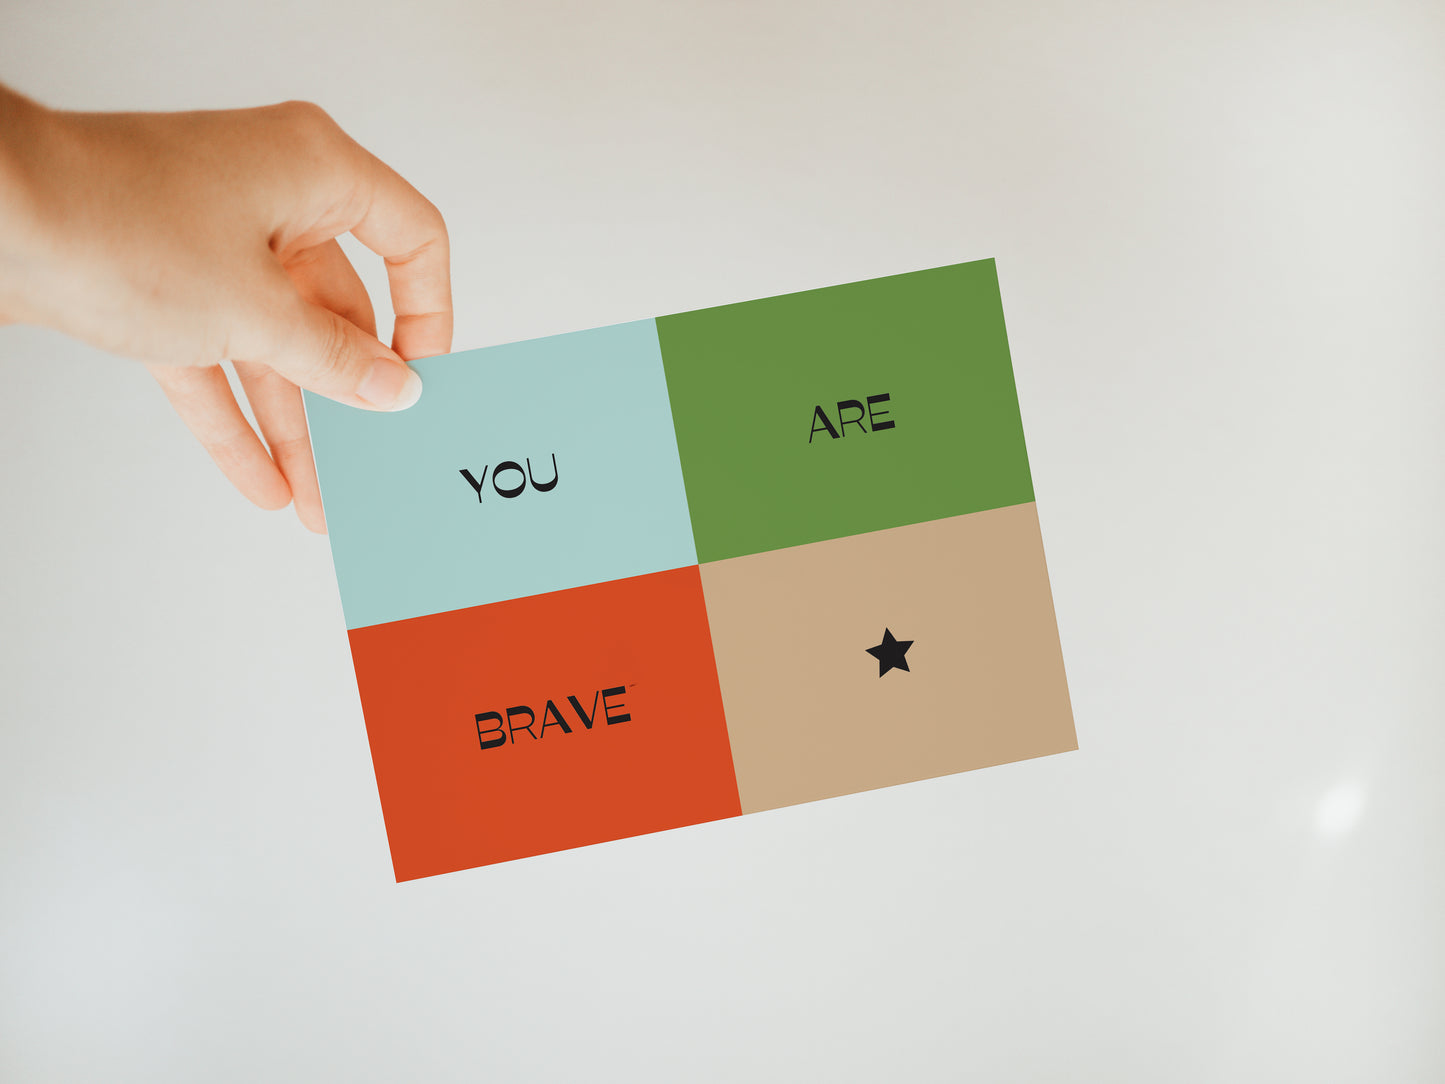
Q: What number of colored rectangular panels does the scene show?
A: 4